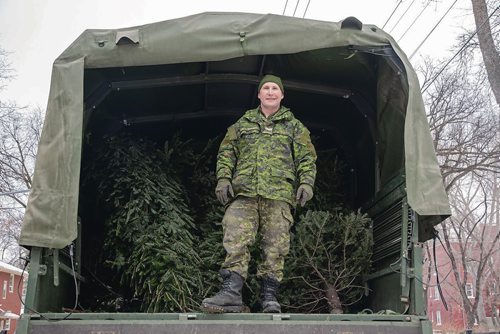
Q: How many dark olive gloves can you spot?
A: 2